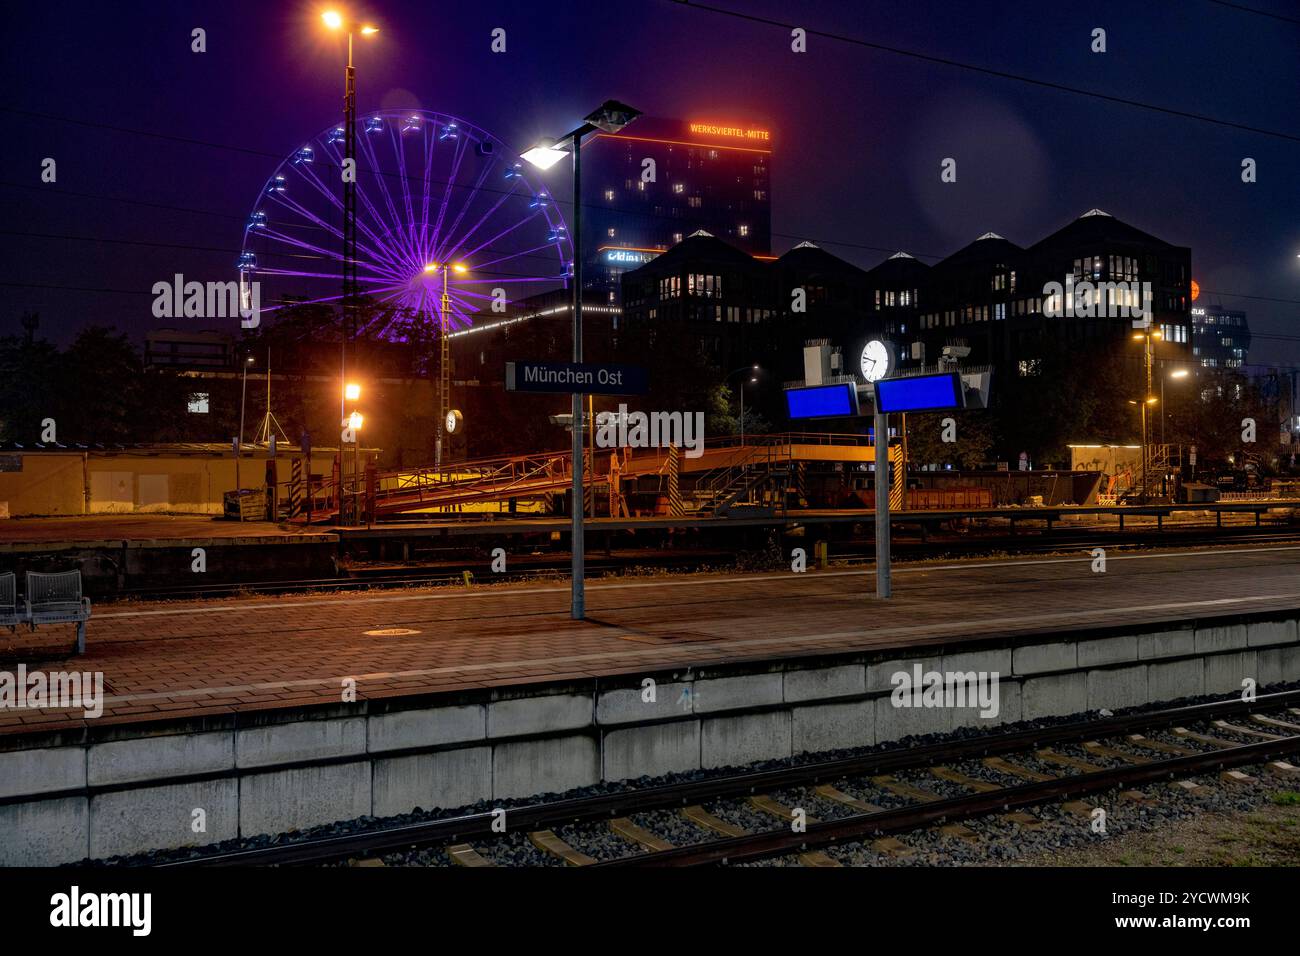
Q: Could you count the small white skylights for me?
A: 5